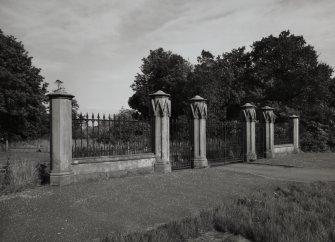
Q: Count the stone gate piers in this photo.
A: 6